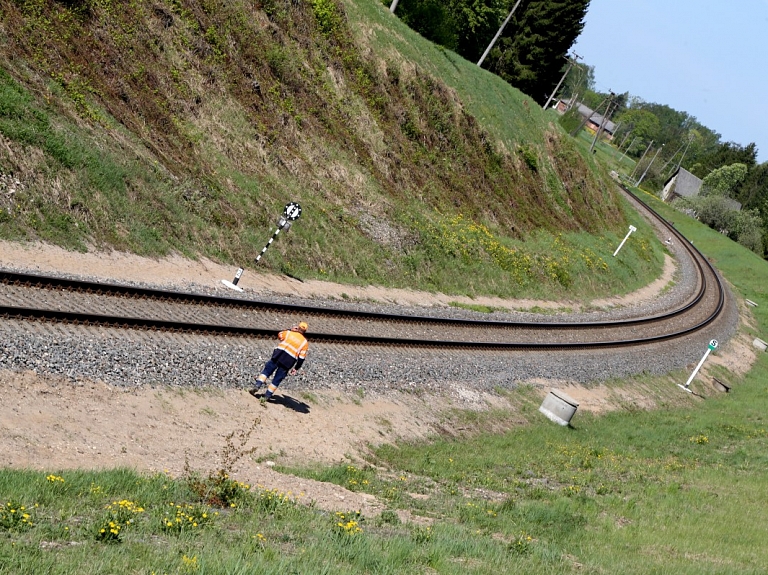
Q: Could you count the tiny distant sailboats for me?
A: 0